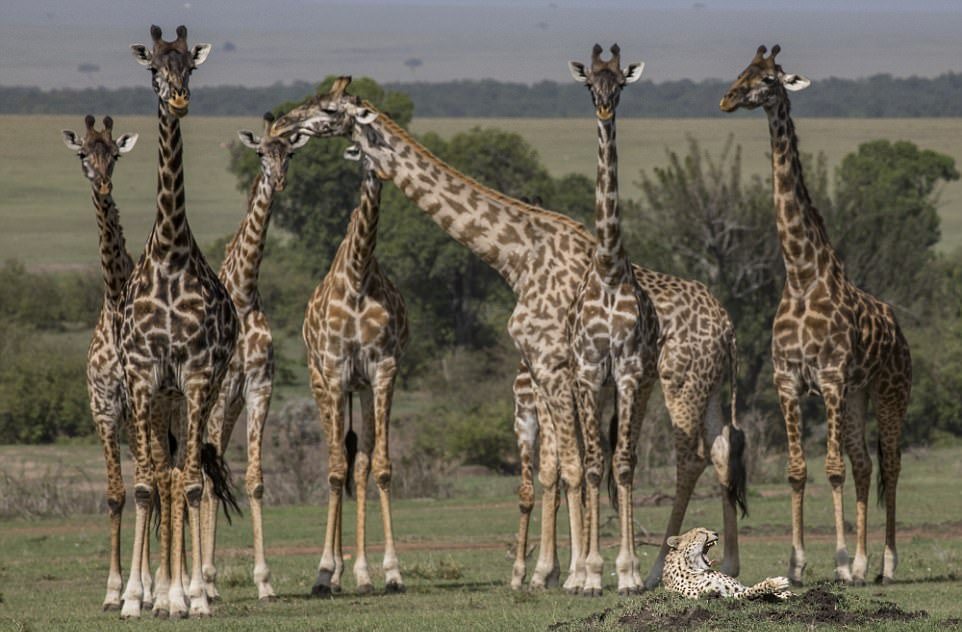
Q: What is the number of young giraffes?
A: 2